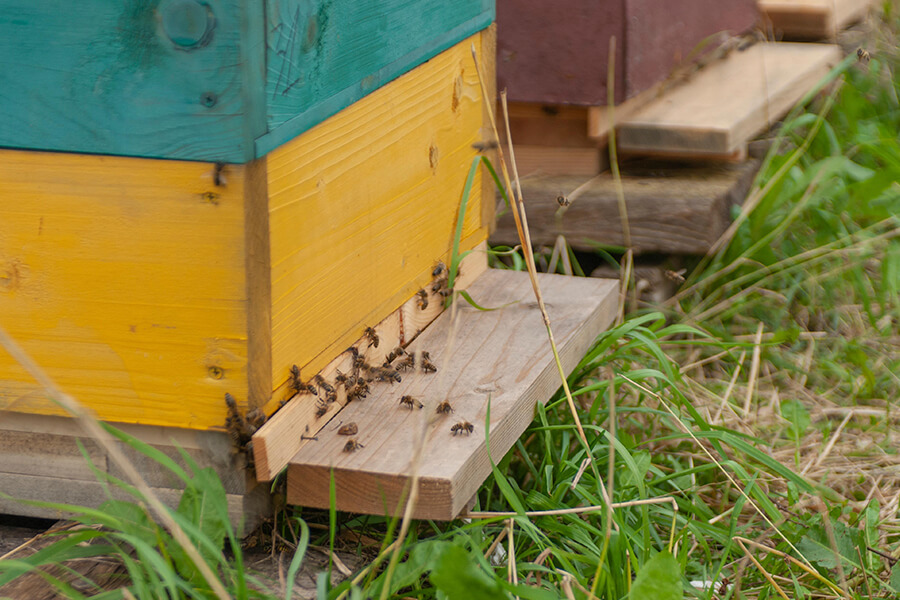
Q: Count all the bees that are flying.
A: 5